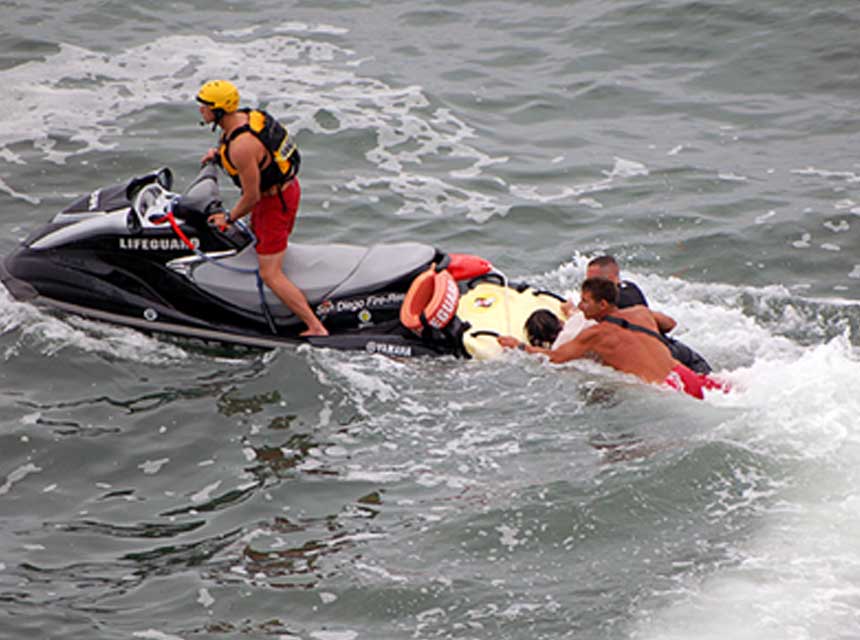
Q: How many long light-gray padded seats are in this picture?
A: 1